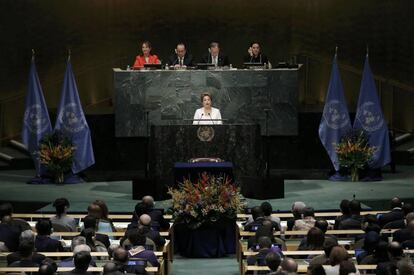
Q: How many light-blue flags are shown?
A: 4